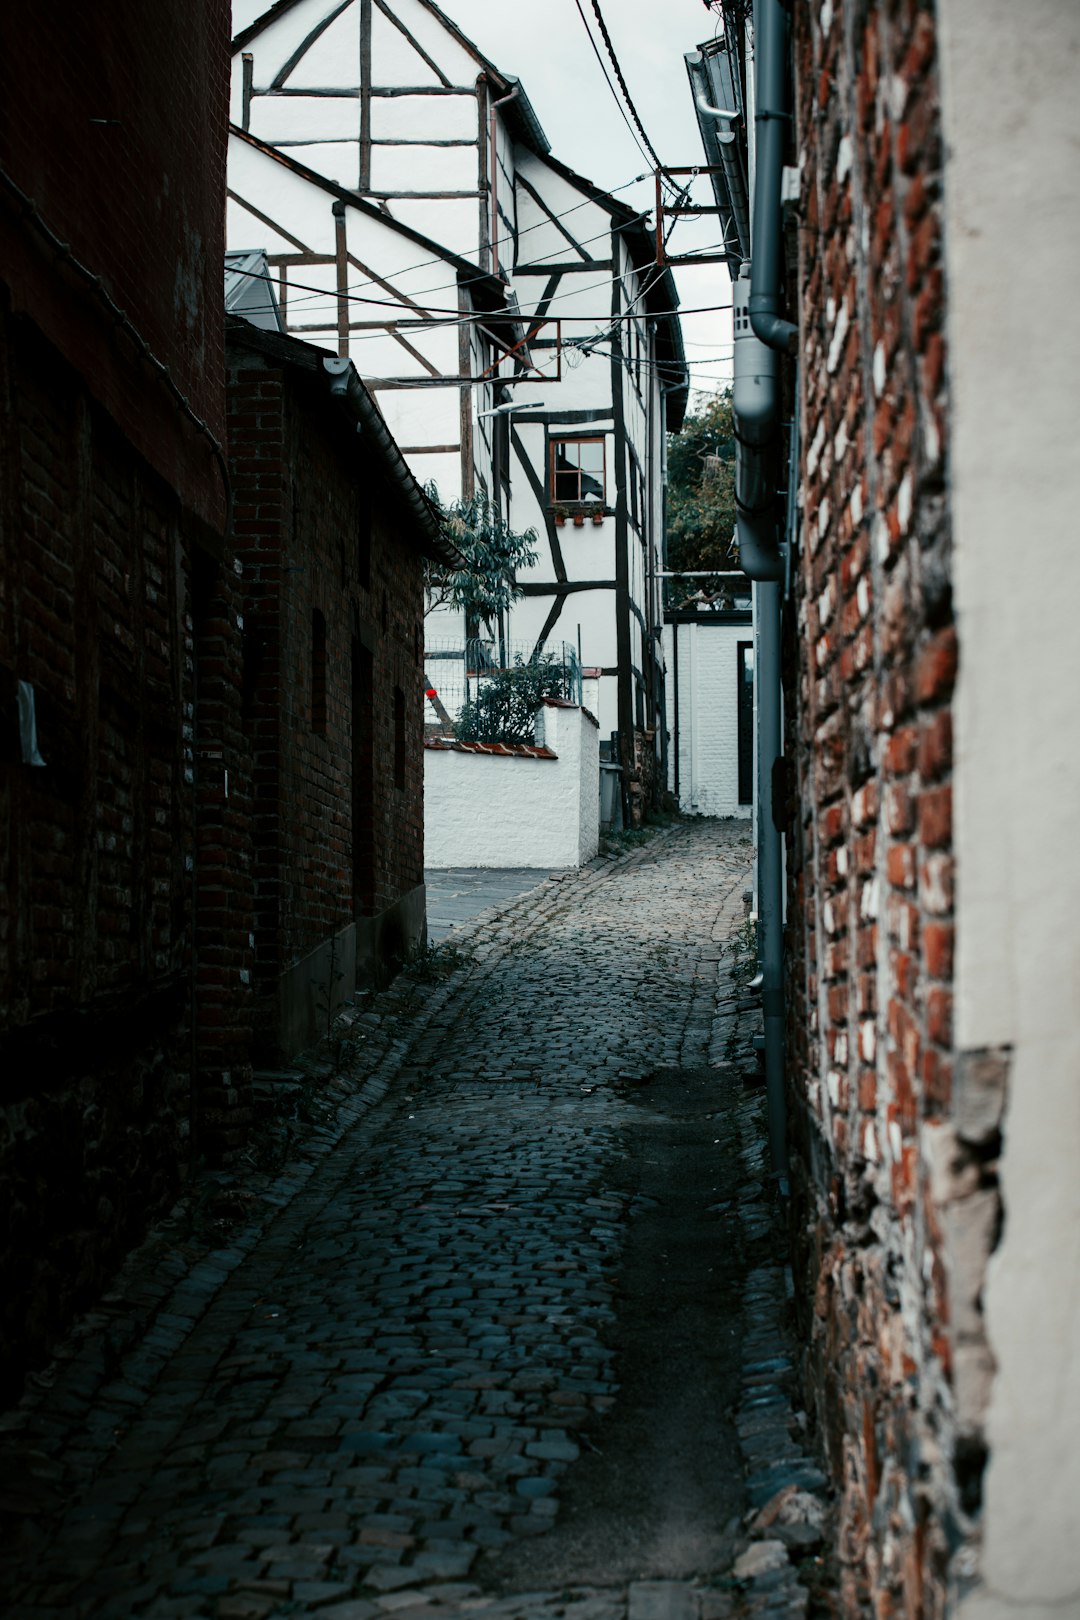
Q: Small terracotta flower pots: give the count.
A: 3